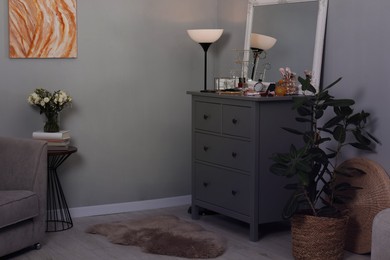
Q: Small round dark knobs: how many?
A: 6